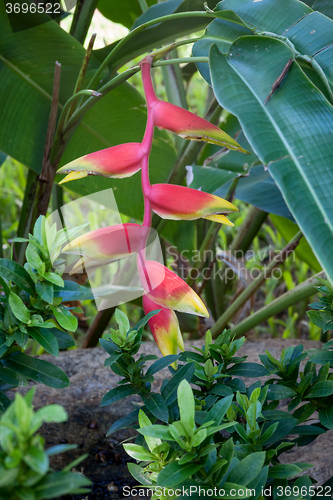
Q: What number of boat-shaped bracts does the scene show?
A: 6